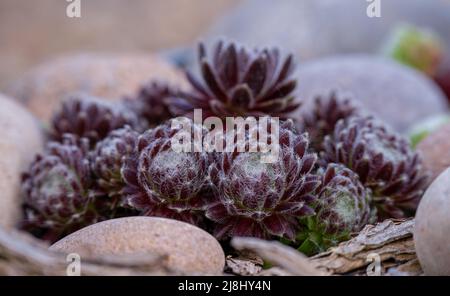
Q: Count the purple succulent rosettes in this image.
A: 10